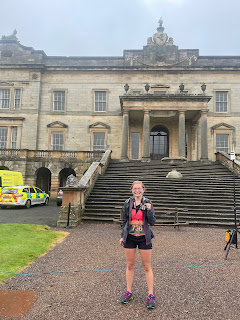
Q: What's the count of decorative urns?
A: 4